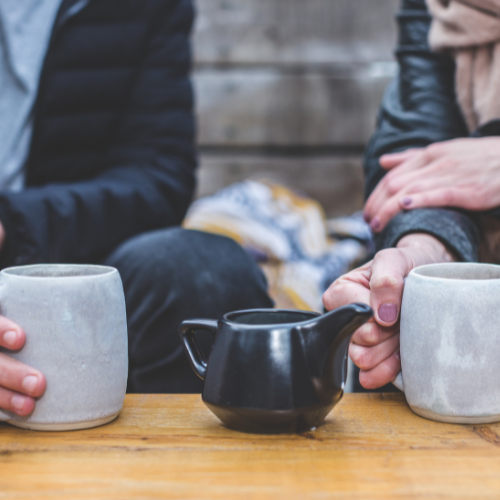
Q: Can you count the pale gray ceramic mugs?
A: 2